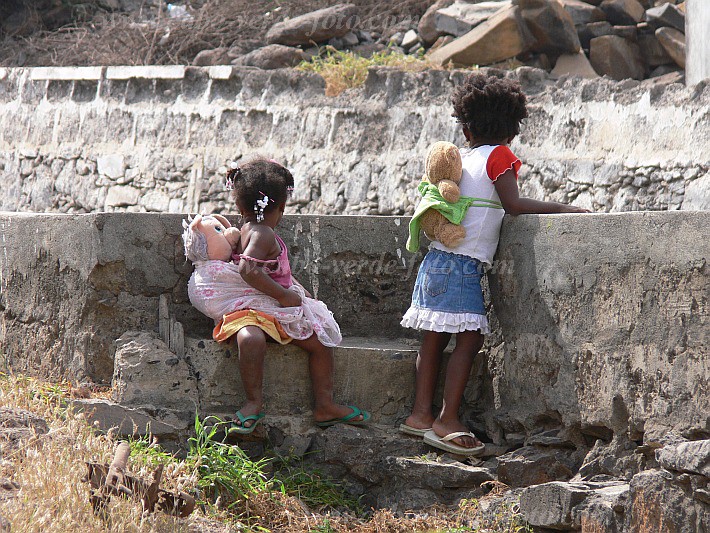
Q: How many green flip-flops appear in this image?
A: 2